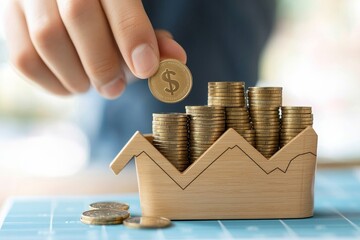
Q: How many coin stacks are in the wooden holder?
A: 5